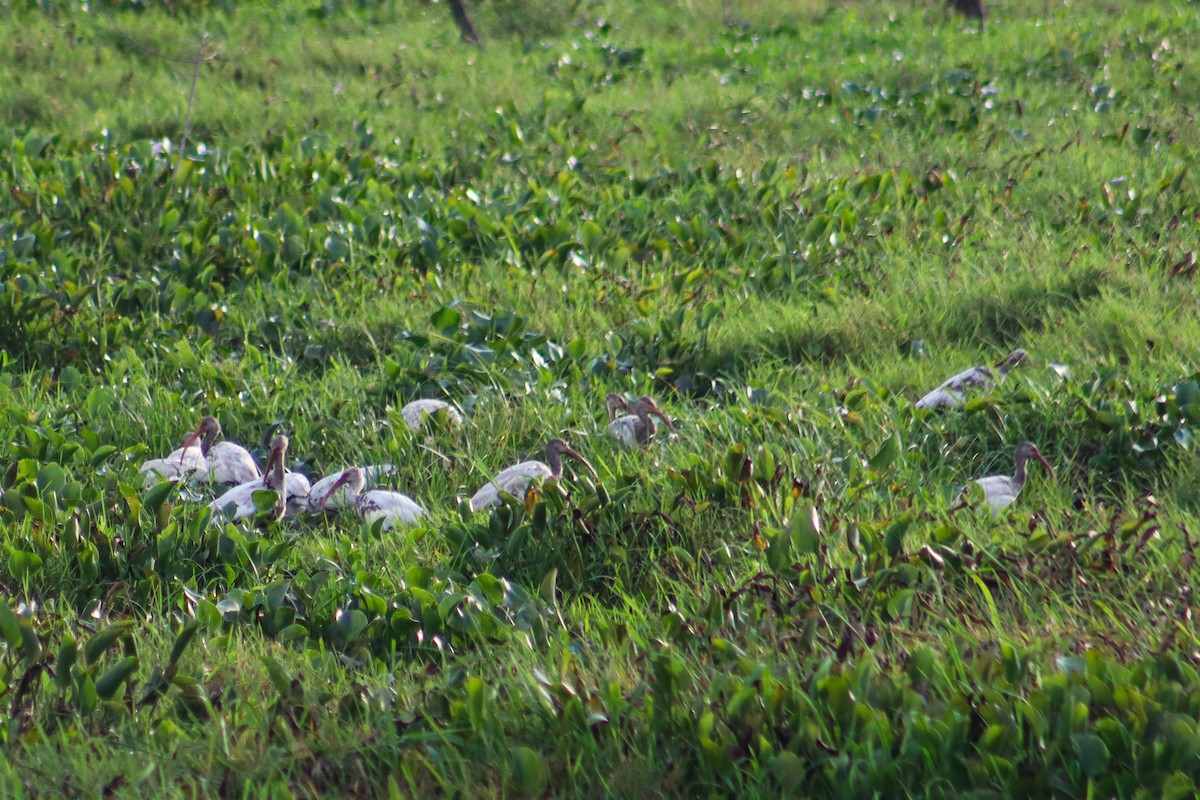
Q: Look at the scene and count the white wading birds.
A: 11